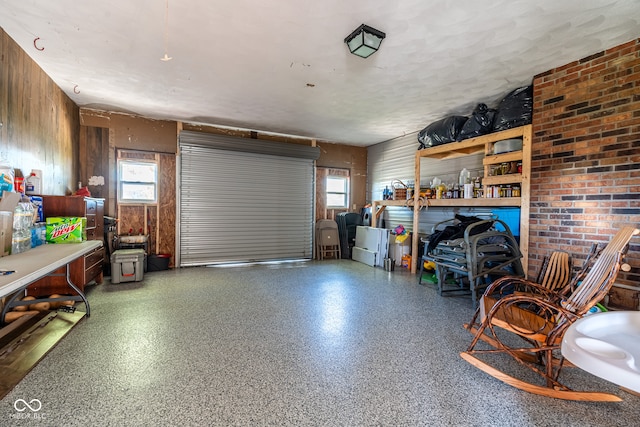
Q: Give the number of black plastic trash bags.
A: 3